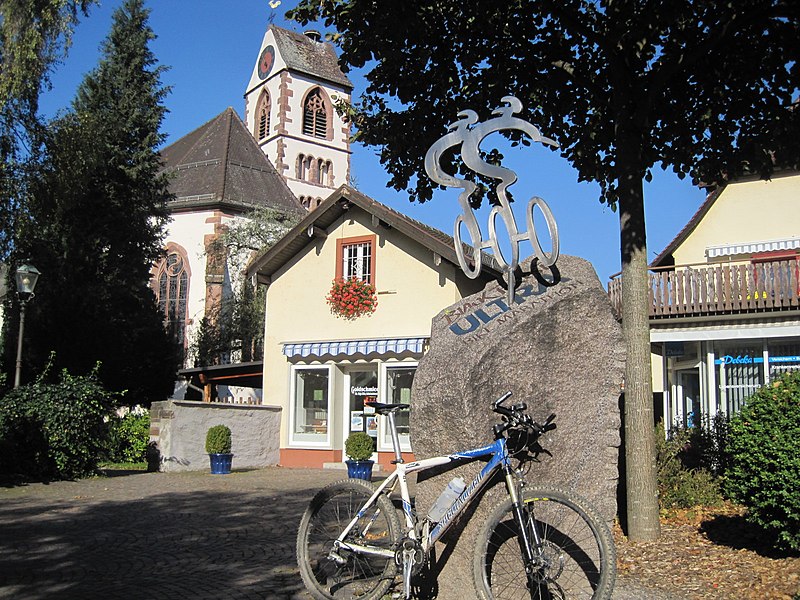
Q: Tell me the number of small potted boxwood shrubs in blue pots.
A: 2